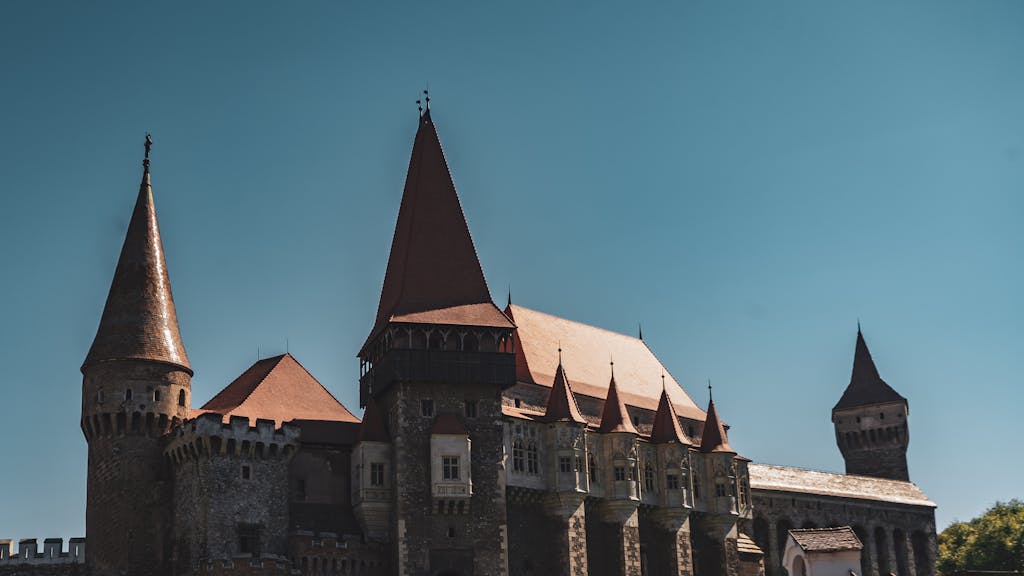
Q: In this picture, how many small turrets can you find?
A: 4